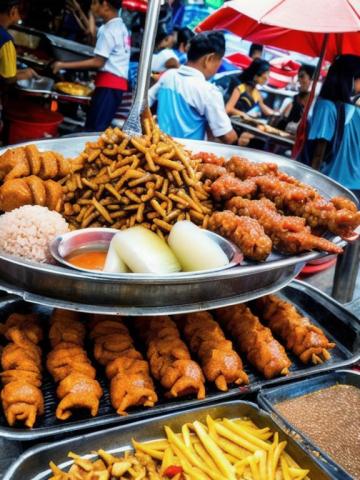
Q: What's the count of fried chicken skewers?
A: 7